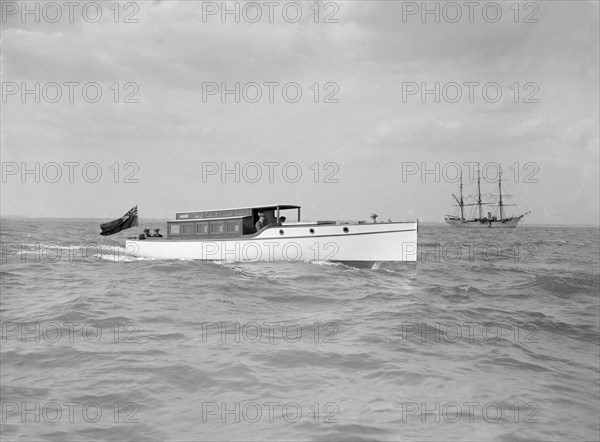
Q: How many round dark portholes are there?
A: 3